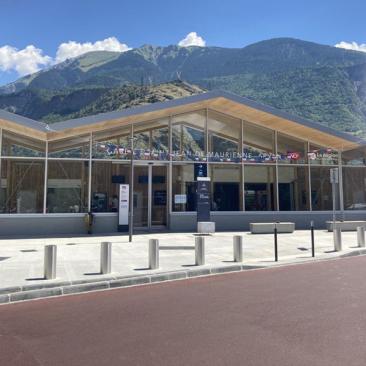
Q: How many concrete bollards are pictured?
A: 7